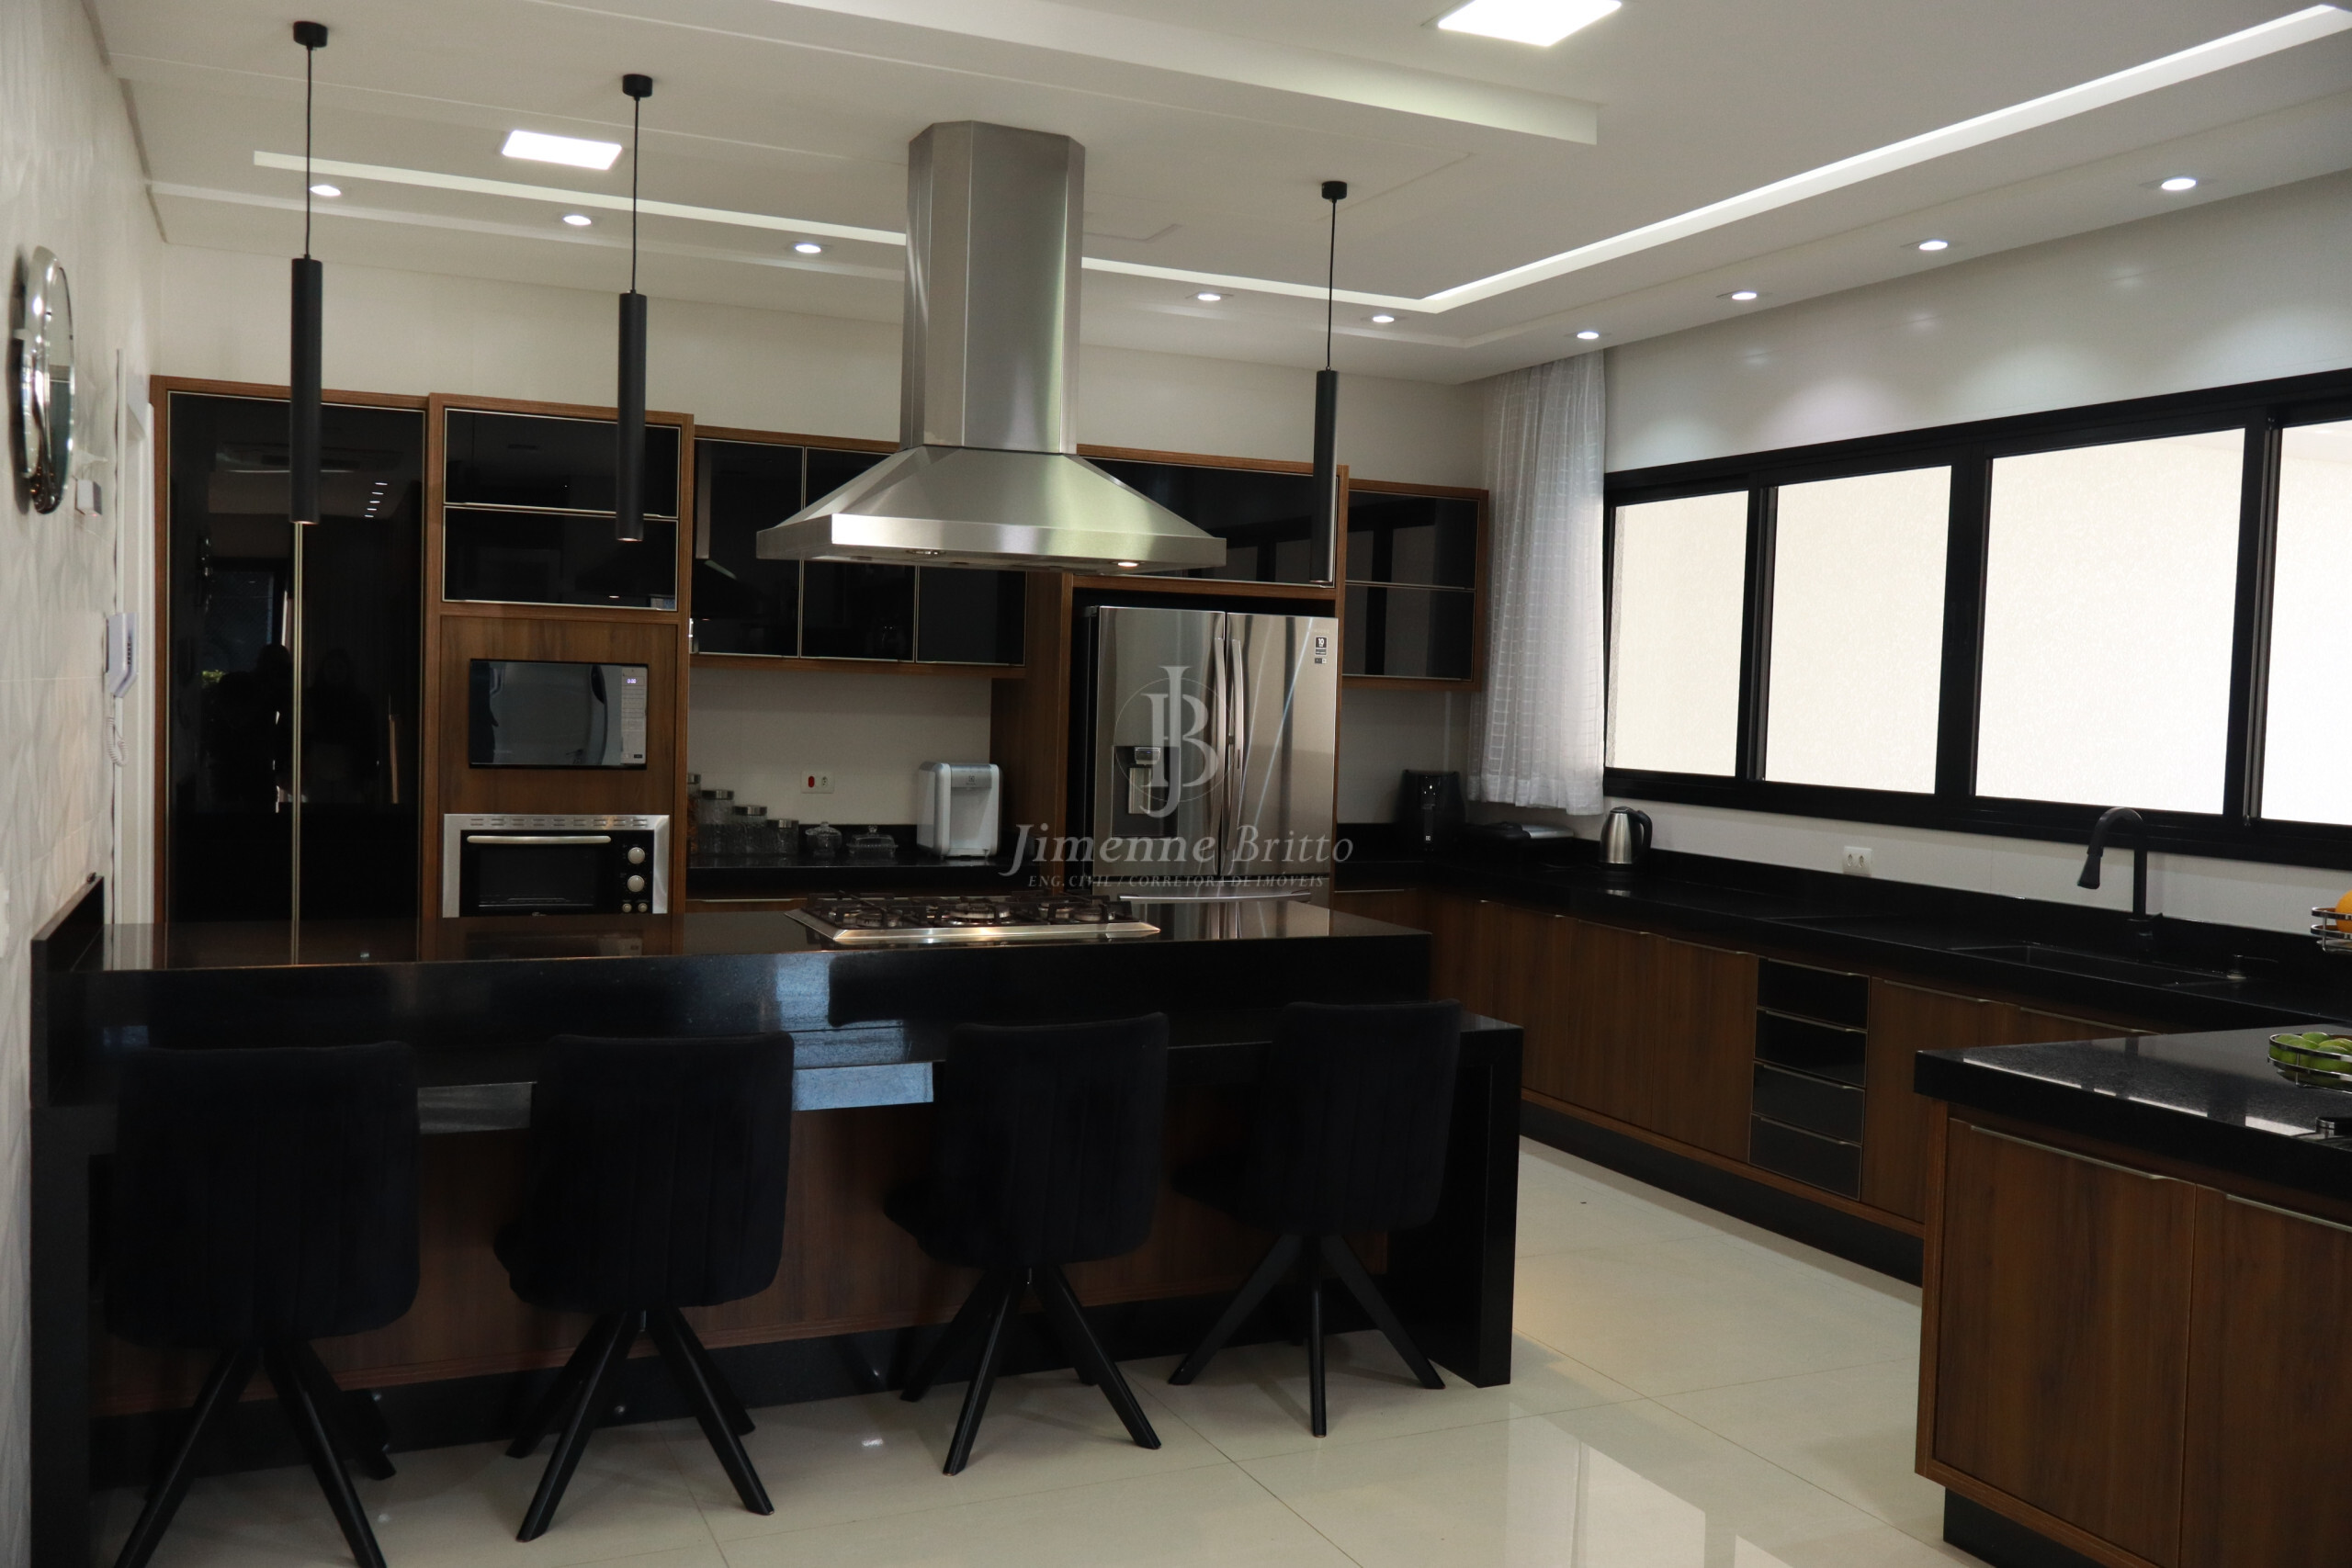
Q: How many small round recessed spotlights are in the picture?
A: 9